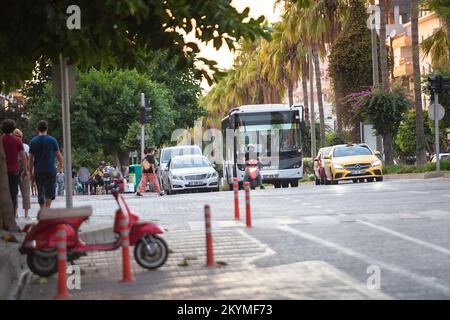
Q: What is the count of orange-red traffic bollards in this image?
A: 5